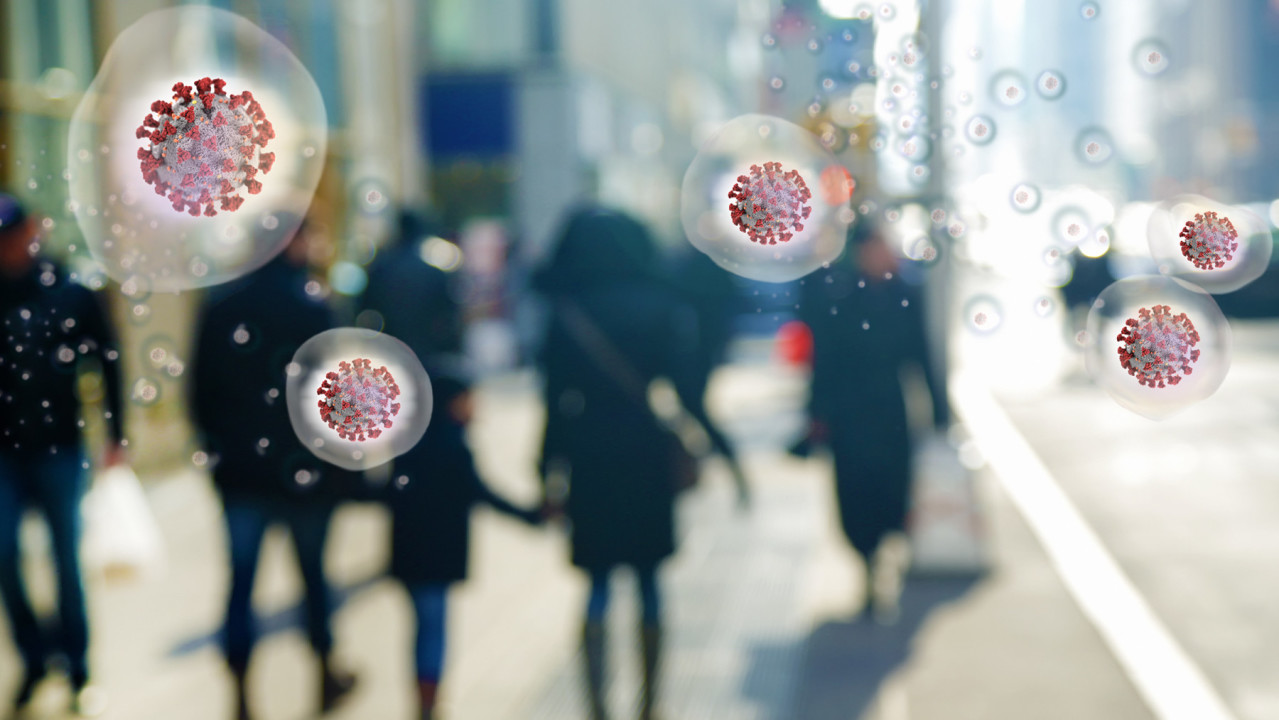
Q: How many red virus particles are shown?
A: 5